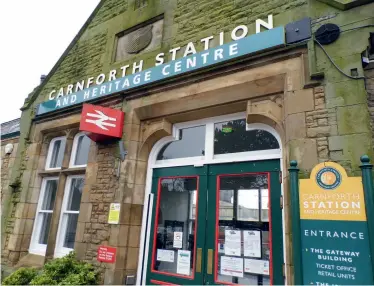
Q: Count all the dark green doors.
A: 2